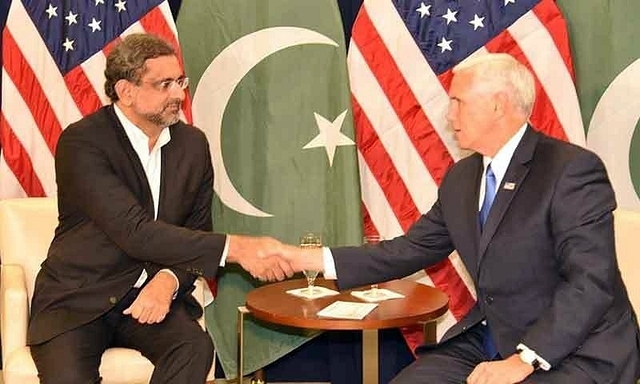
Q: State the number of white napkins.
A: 3